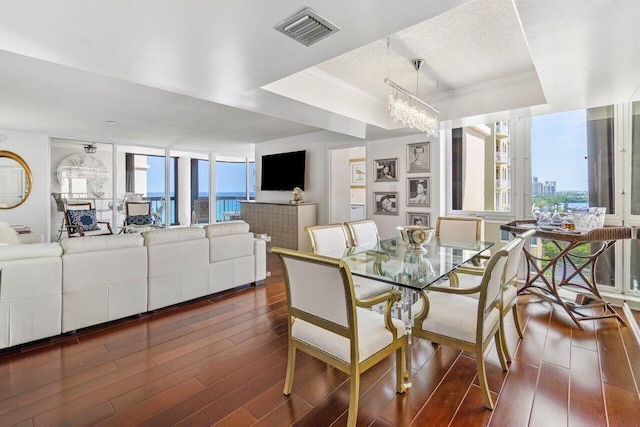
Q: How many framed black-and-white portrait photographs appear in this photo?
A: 5